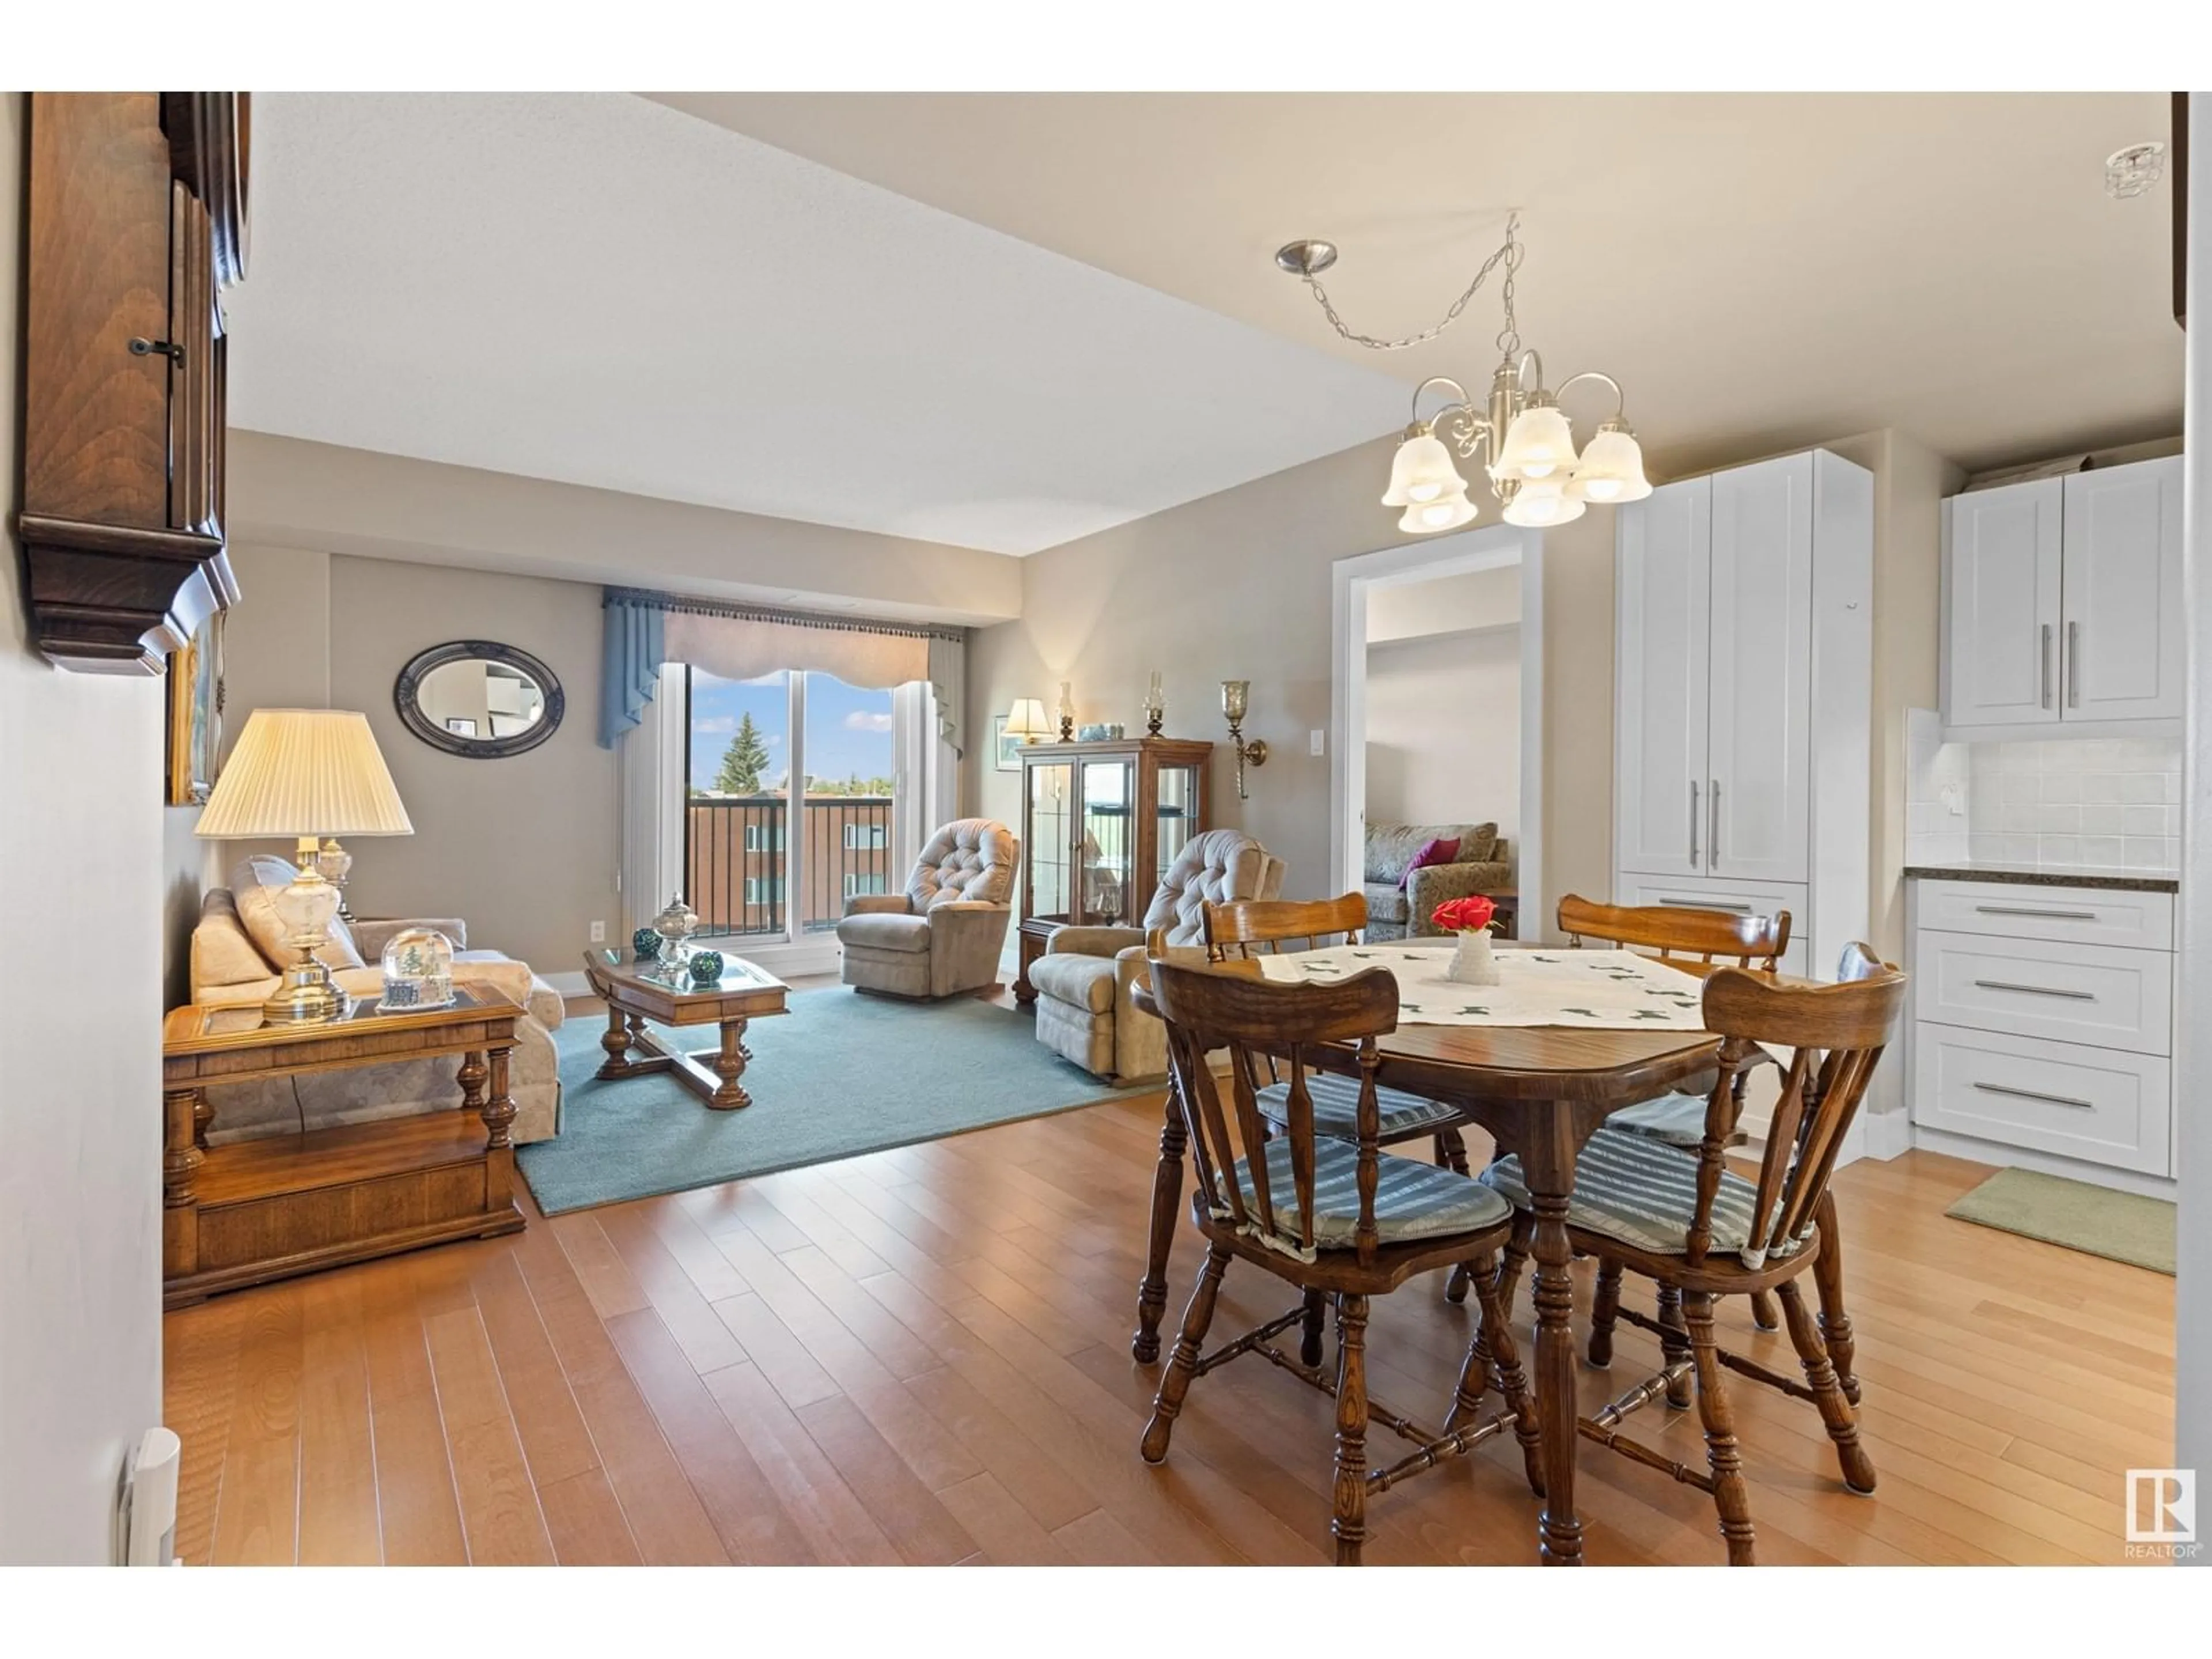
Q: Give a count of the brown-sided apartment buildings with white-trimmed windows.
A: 1